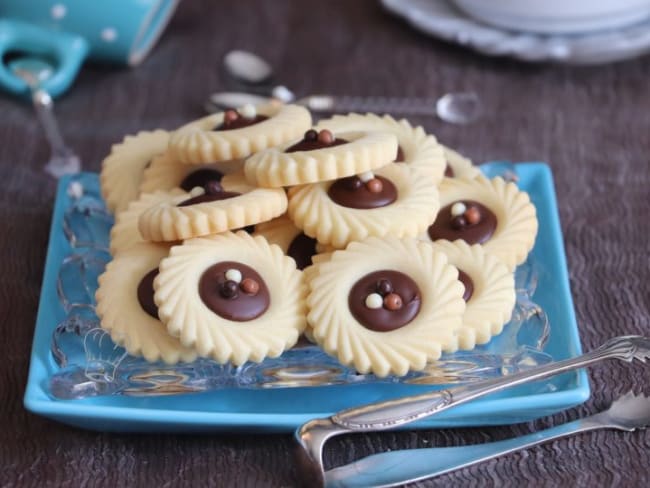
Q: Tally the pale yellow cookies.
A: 15